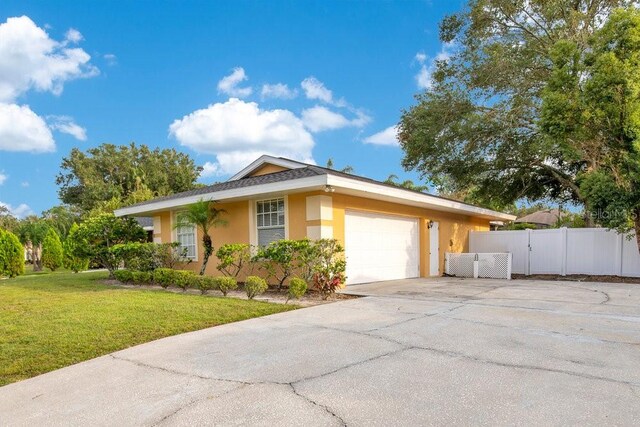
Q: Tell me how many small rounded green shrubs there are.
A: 8